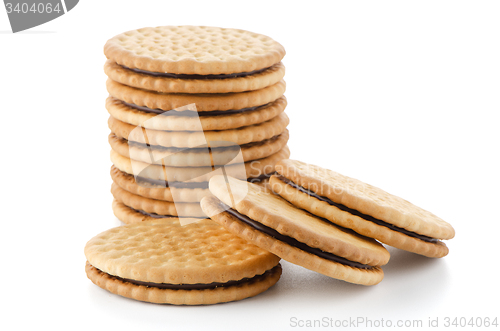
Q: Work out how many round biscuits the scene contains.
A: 8